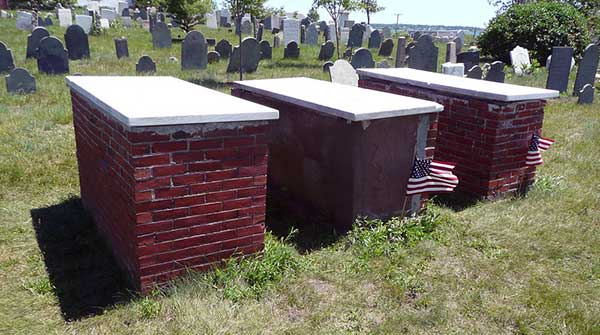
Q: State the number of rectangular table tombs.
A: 3